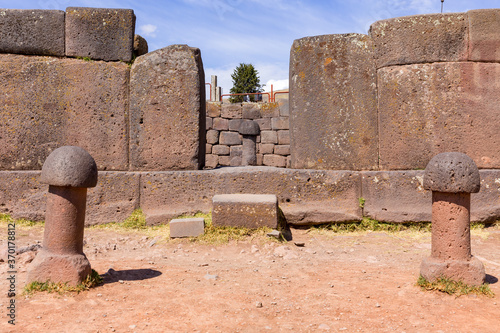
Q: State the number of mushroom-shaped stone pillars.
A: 3